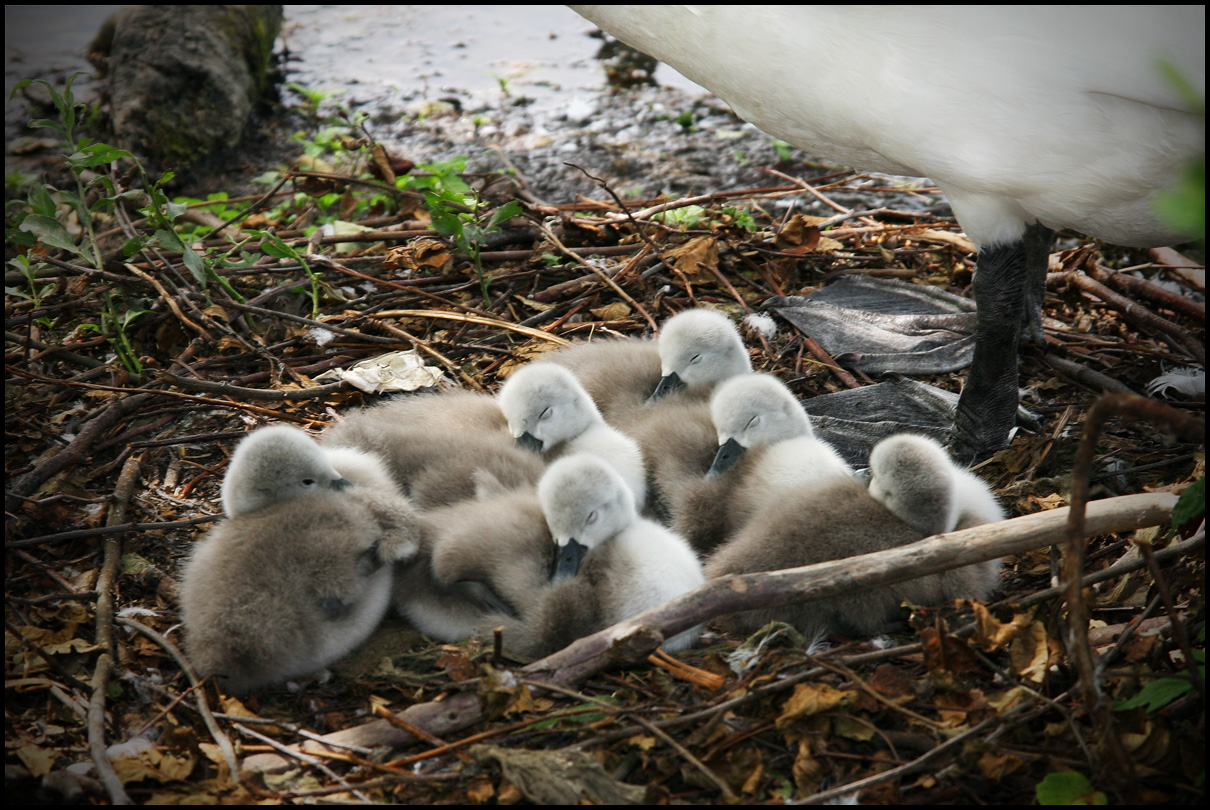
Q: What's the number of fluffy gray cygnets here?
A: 6